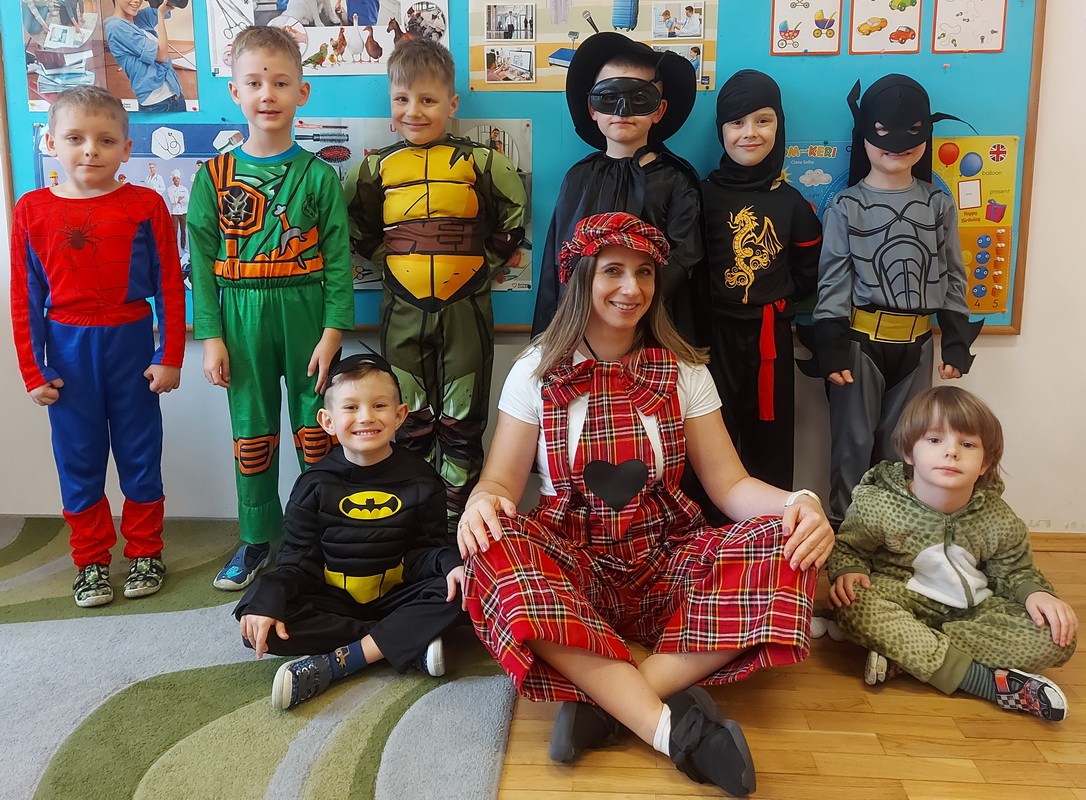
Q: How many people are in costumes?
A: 9